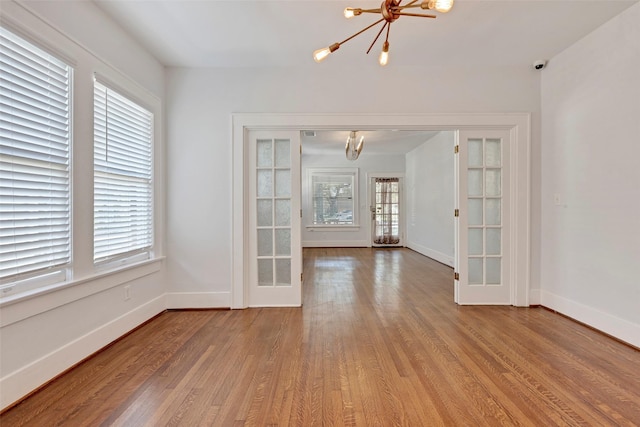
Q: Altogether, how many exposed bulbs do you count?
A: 4